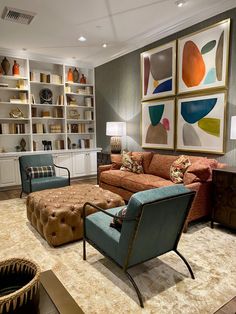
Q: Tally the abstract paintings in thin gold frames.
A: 4